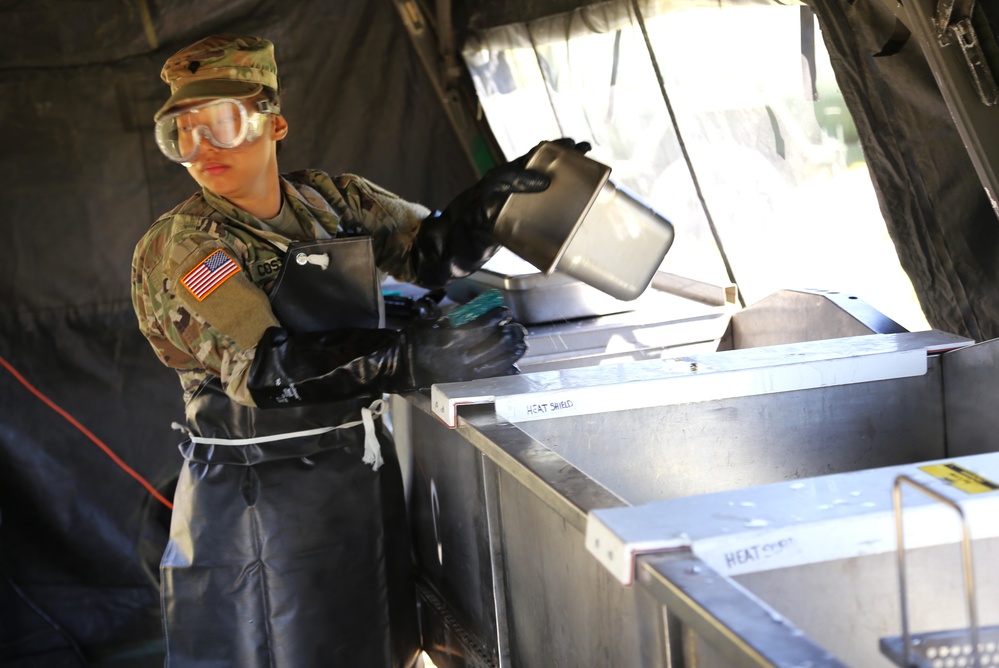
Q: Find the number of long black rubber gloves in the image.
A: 2